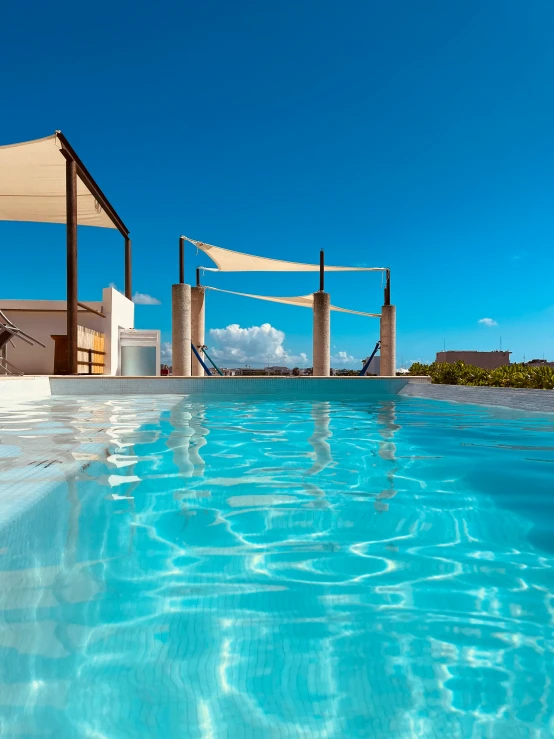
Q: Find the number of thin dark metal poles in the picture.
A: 4